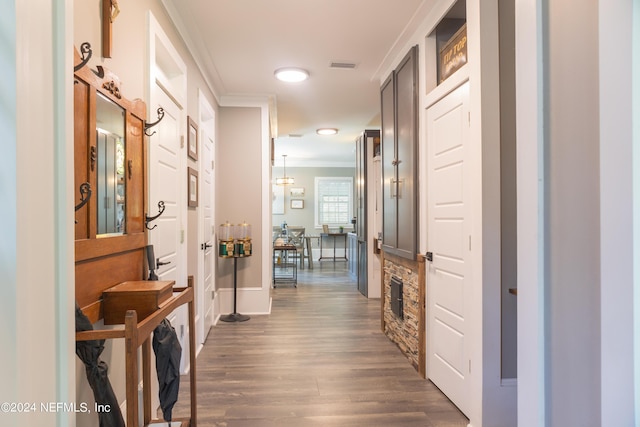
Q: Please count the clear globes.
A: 2